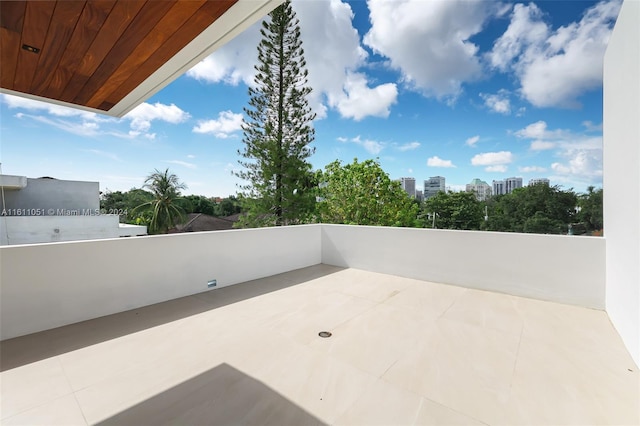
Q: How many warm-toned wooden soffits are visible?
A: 1